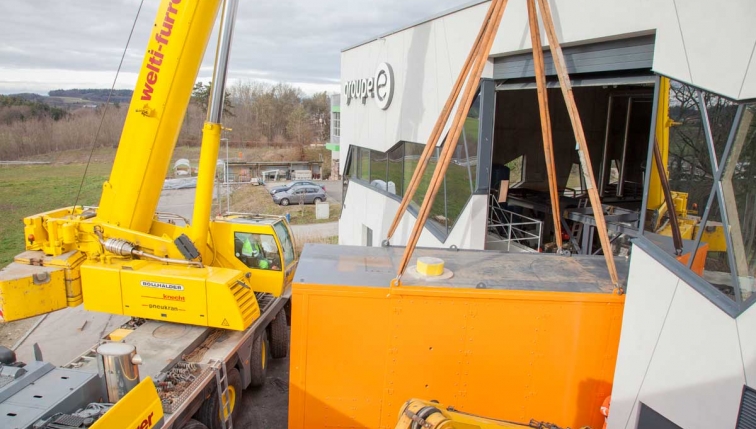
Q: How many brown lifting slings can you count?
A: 4